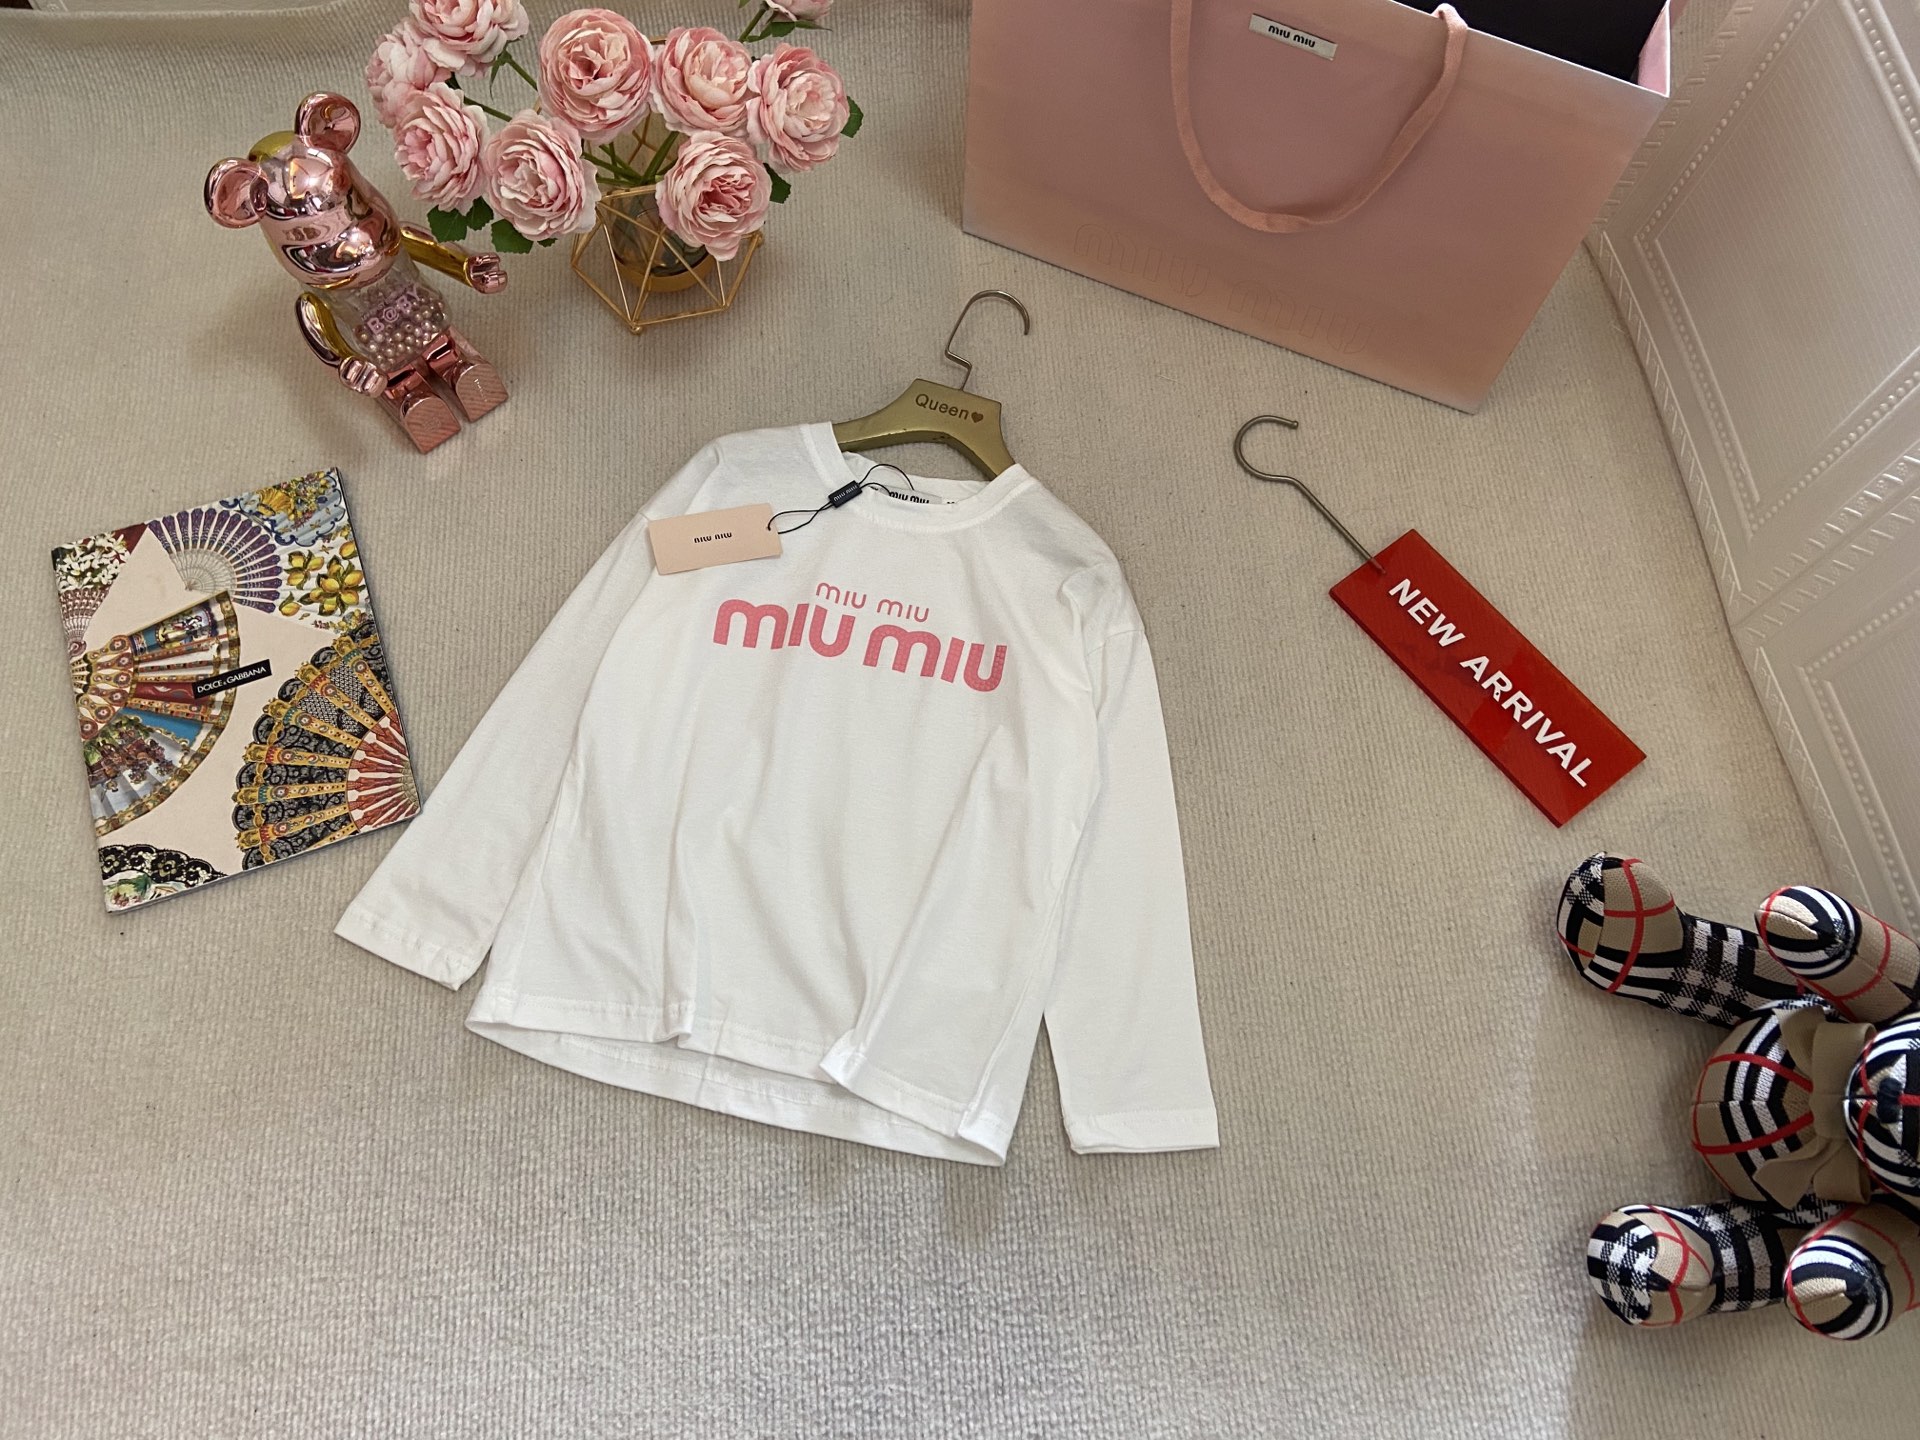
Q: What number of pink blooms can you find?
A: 9